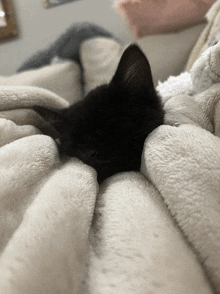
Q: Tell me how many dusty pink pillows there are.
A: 1